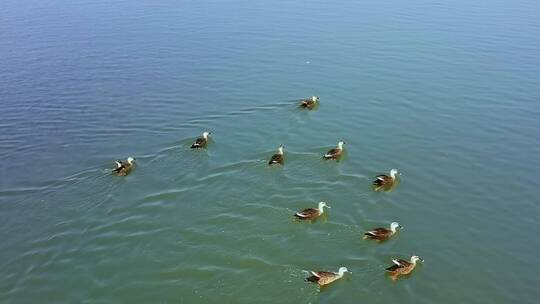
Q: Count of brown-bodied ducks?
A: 10